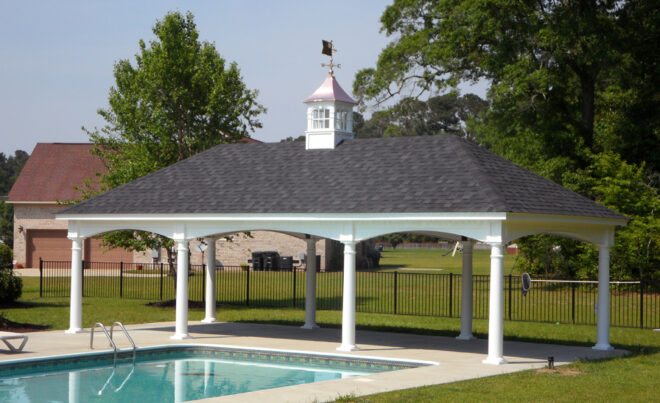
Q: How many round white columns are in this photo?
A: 8